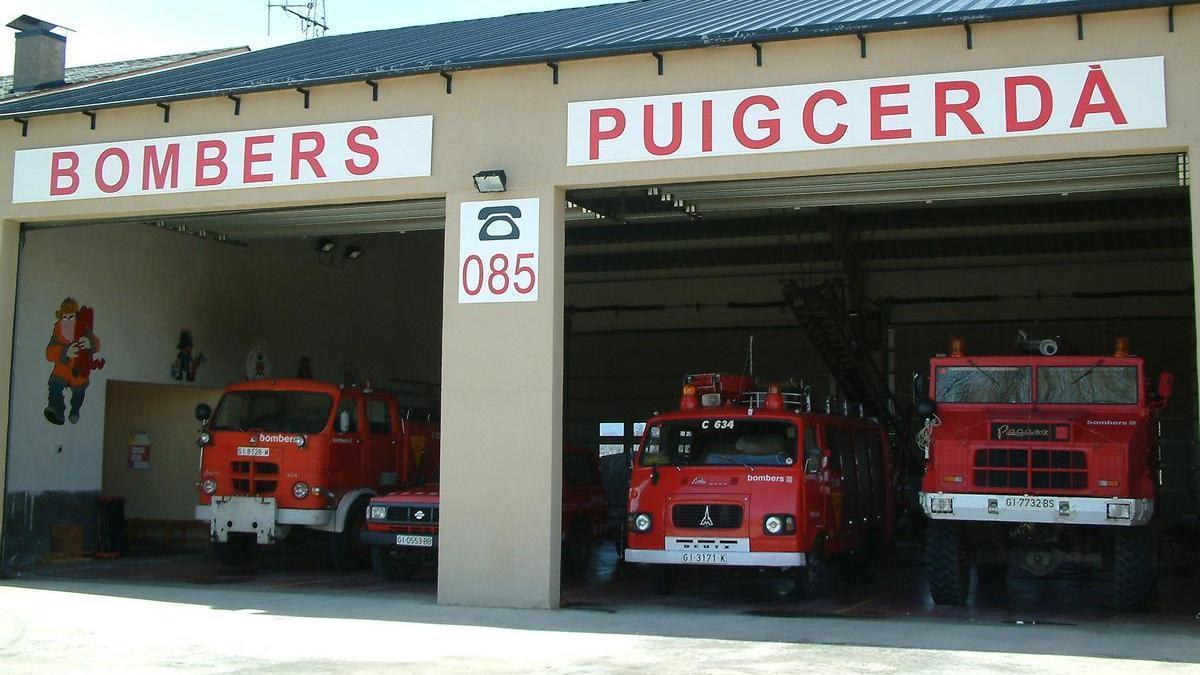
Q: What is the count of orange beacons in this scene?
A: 4